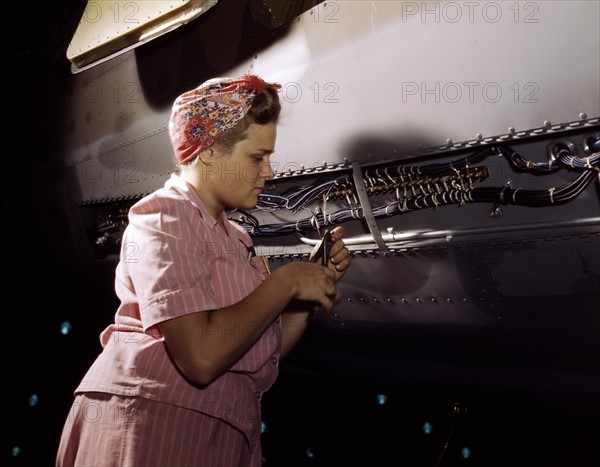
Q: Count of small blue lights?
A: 8